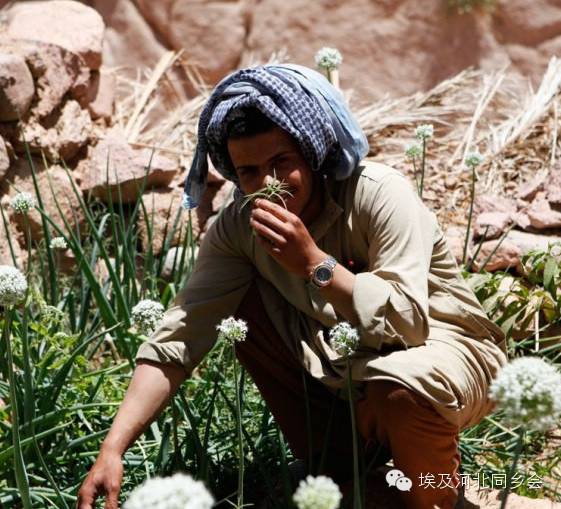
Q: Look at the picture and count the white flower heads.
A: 13